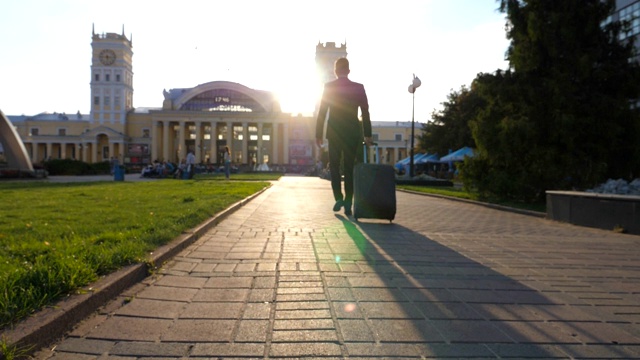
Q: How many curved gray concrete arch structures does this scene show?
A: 1